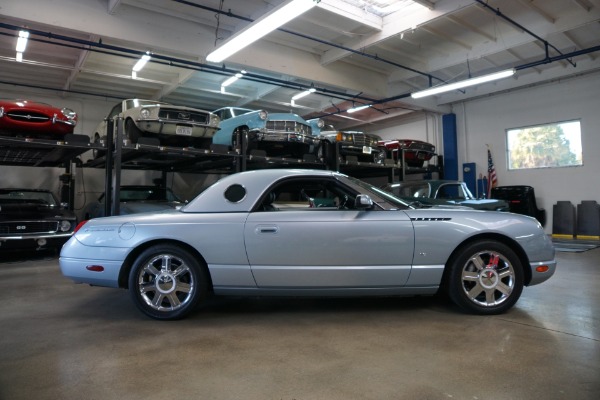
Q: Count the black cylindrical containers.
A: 2